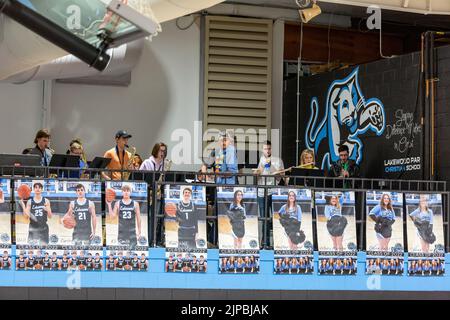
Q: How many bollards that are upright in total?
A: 0